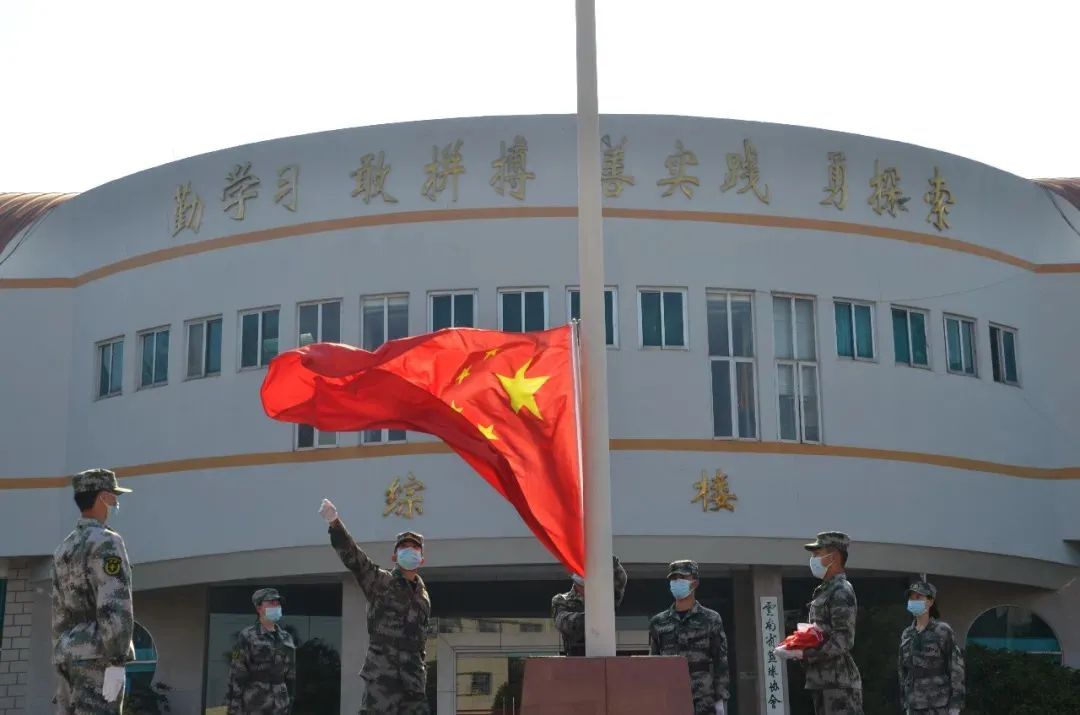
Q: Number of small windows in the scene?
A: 12